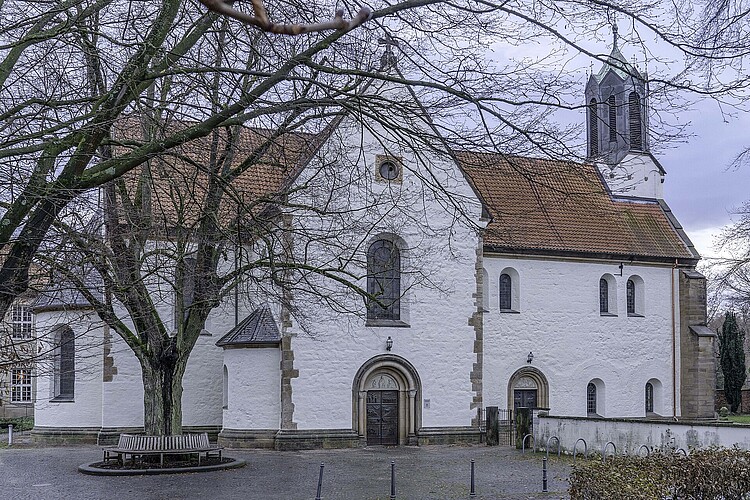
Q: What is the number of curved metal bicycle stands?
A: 6